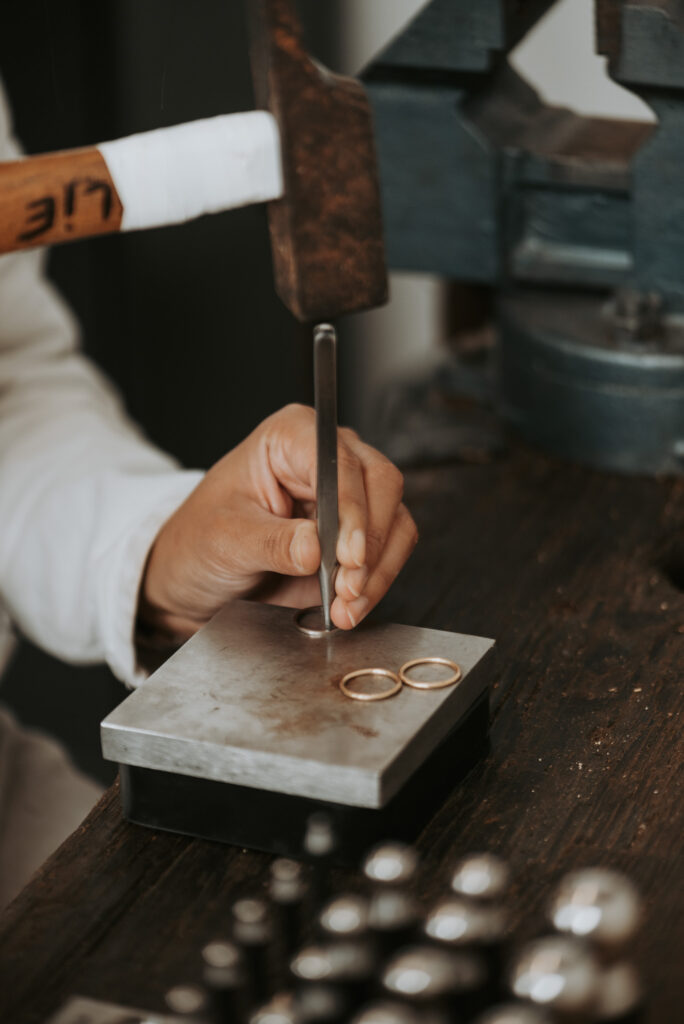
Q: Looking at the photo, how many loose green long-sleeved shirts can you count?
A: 0